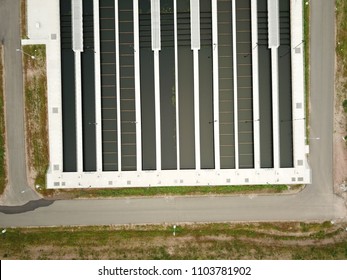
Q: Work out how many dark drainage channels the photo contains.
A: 12